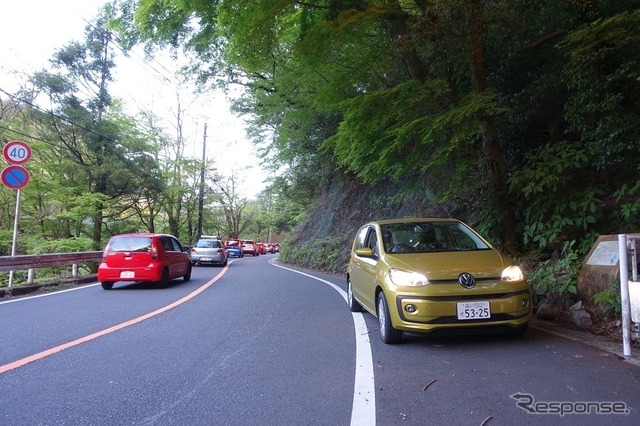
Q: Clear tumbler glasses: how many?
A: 0